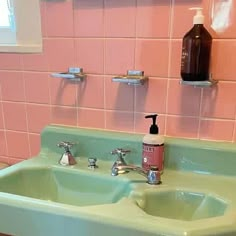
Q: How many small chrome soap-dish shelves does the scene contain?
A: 3